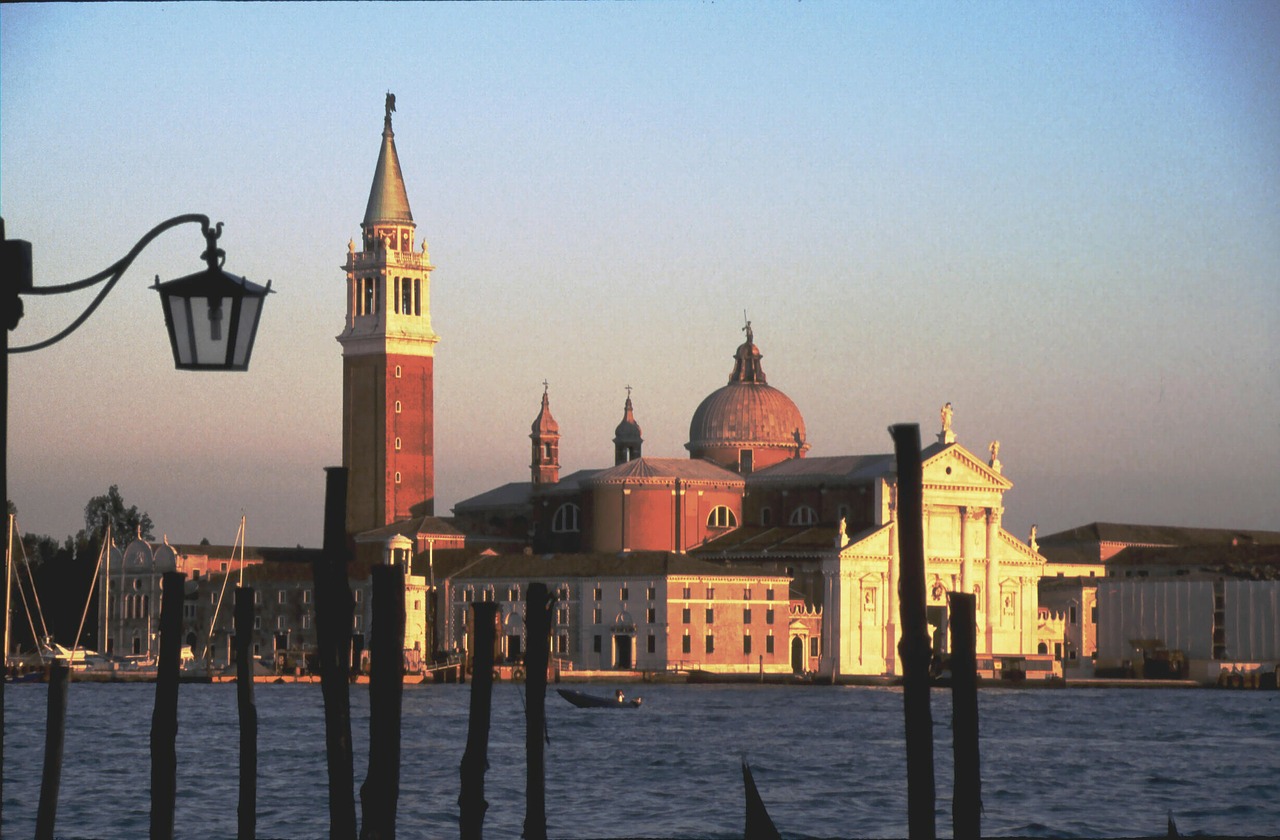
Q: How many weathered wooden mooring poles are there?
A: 9